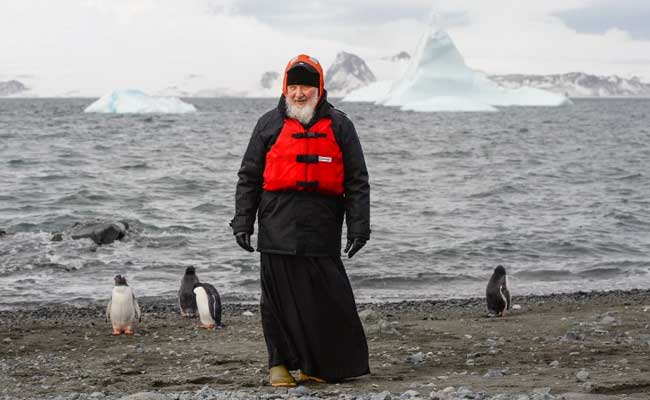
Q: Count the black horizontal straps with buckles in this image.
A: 3